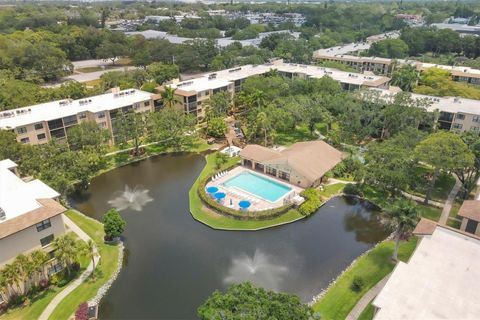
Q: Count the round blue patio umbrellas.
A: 3